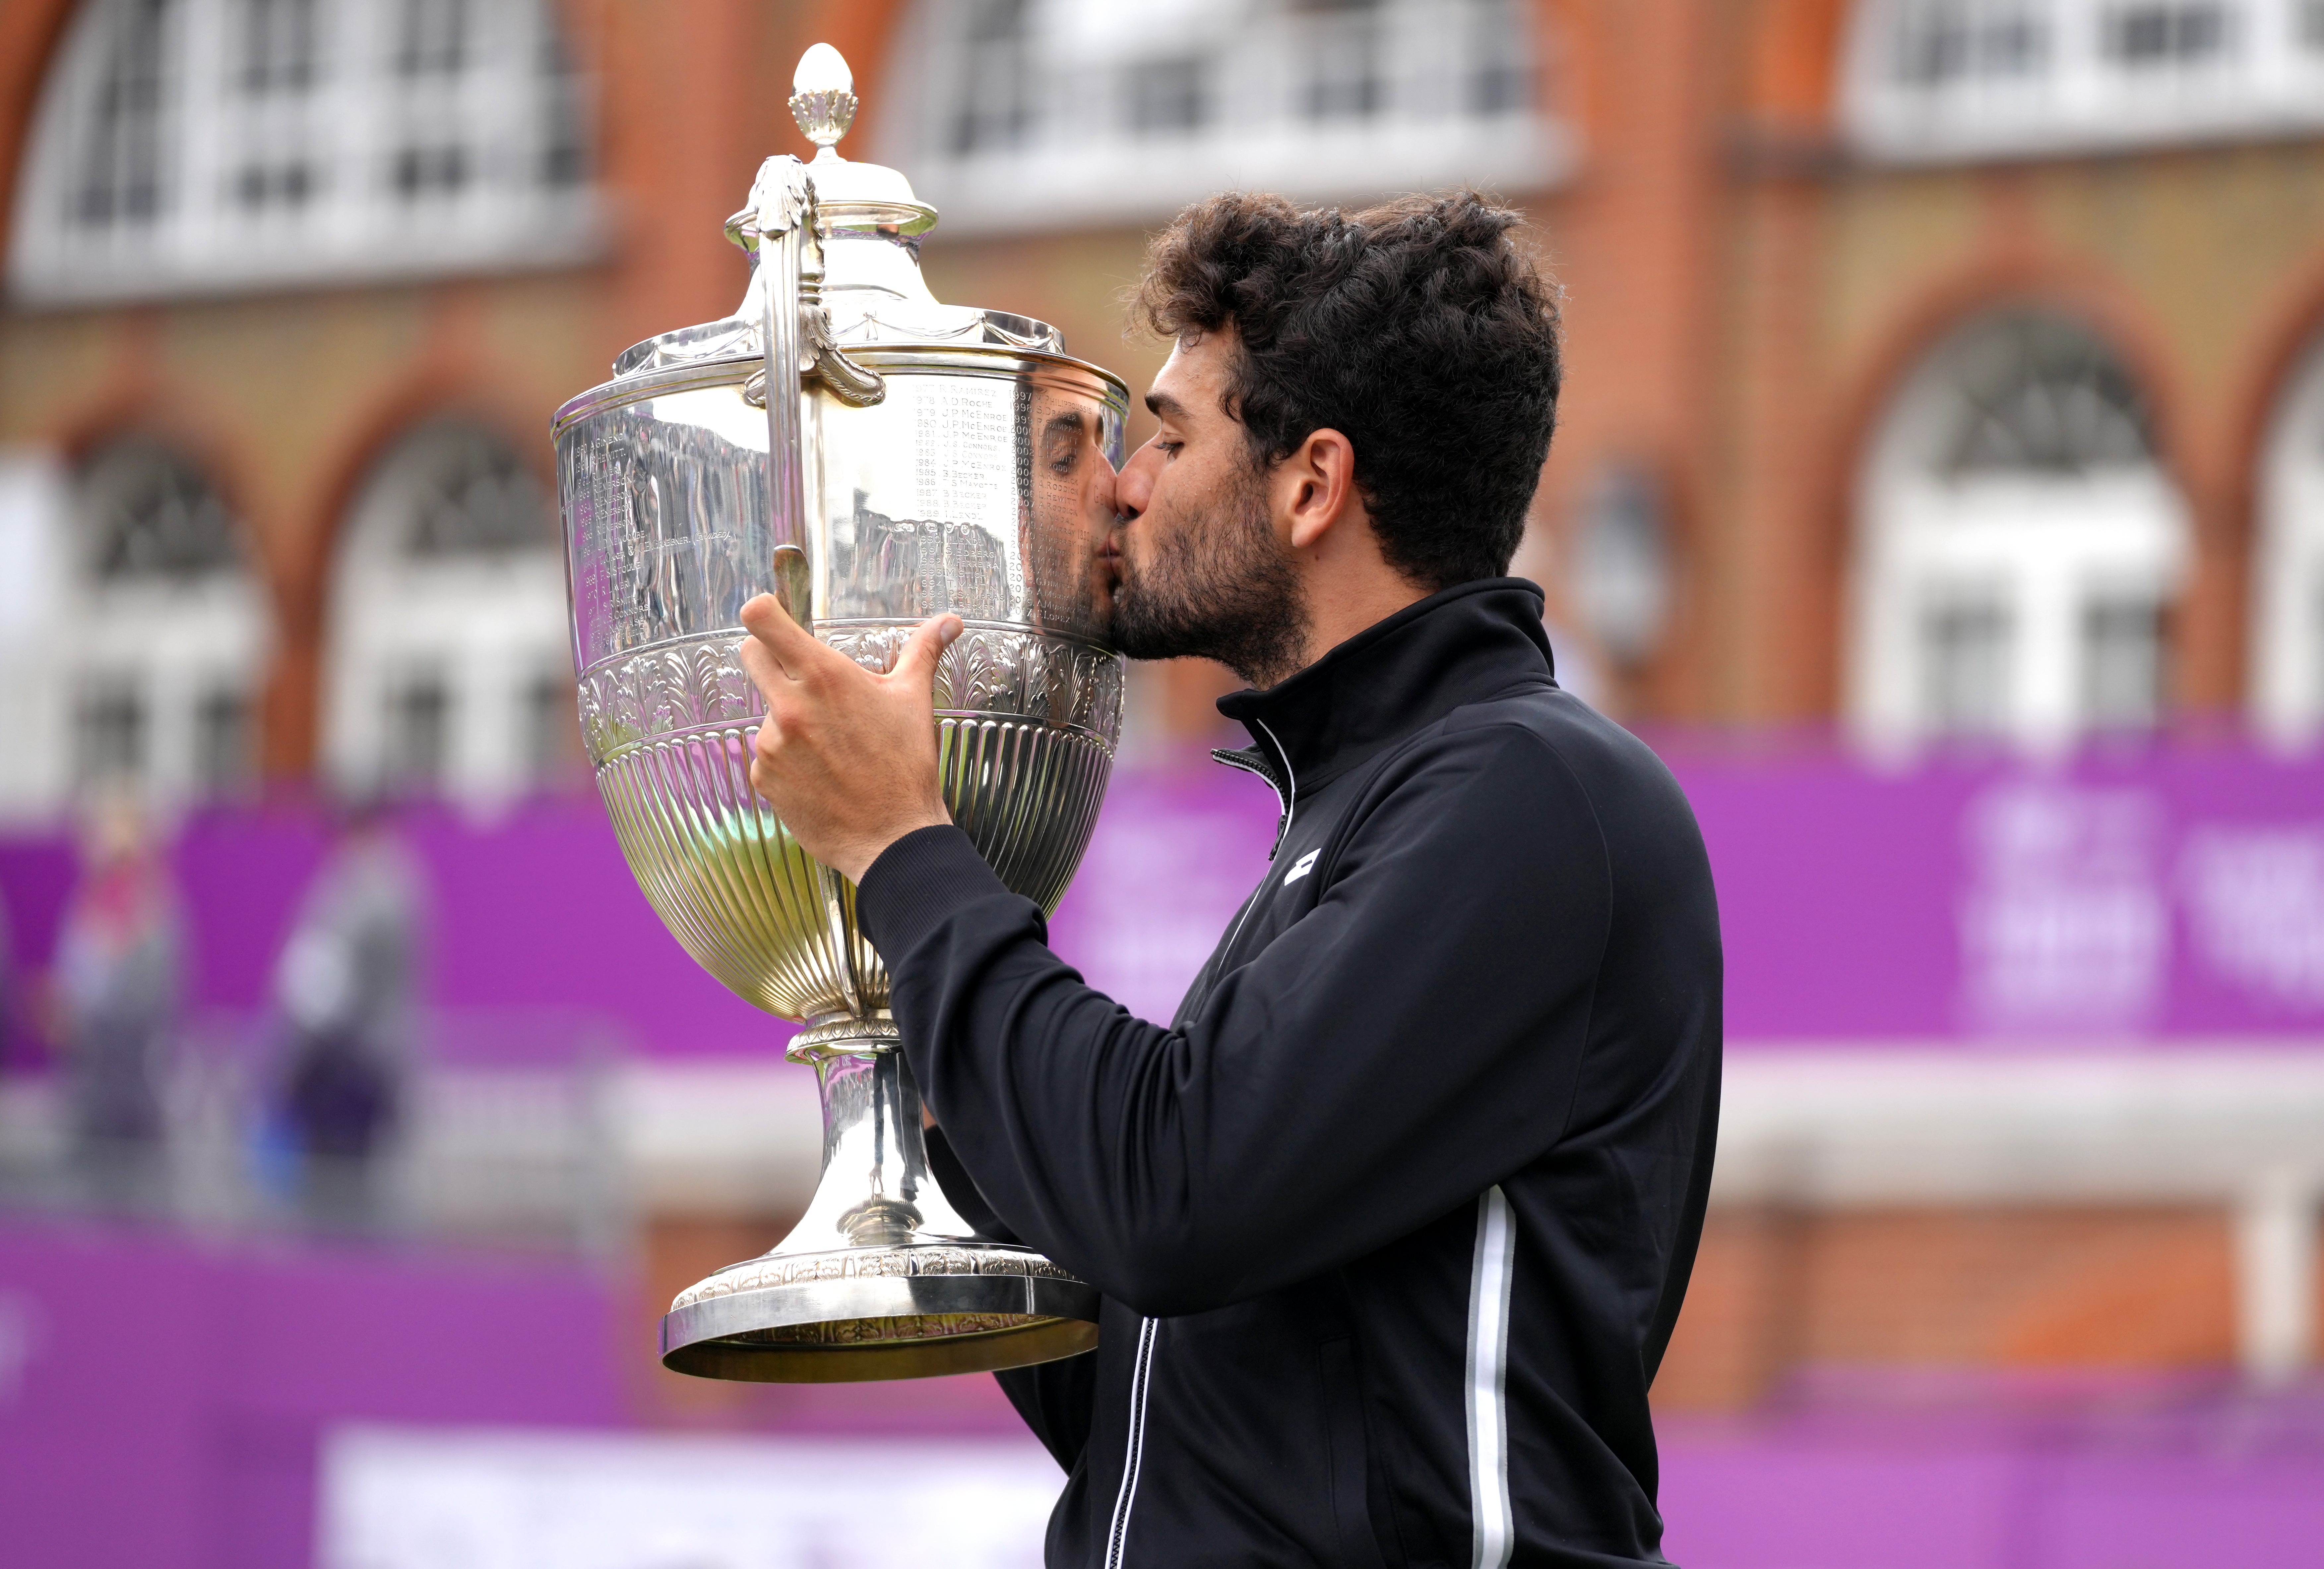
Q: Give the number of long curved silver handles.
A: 1